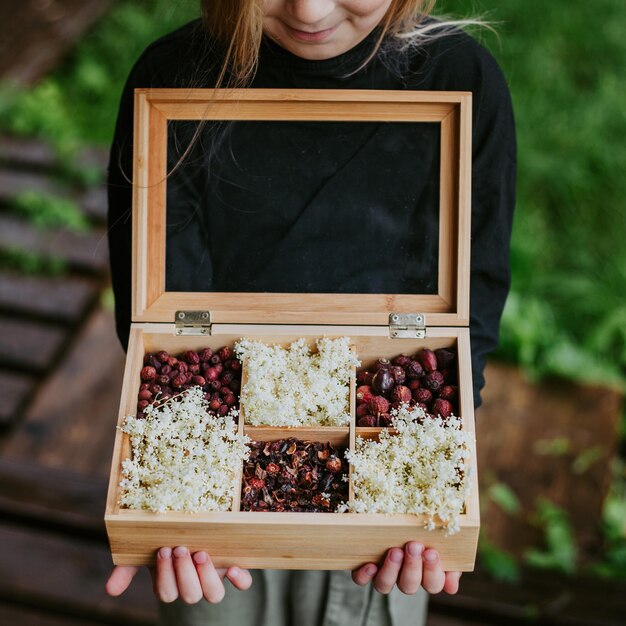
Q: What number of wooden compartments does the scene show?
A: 6